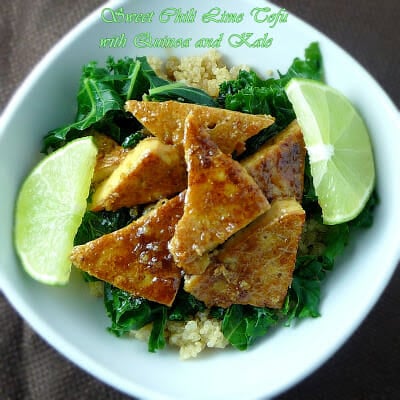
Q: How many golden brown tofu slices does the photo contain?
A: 7